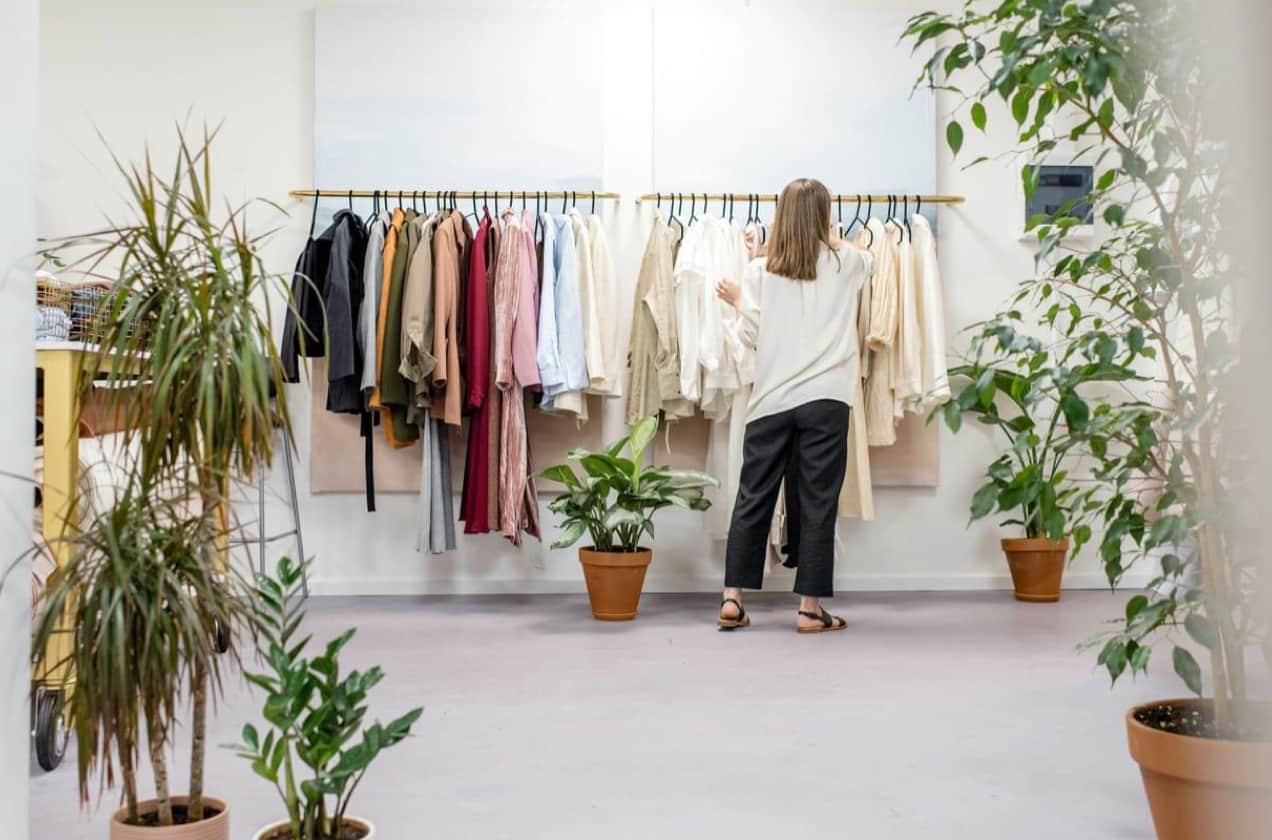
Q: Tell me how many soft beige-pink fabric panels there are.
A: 2